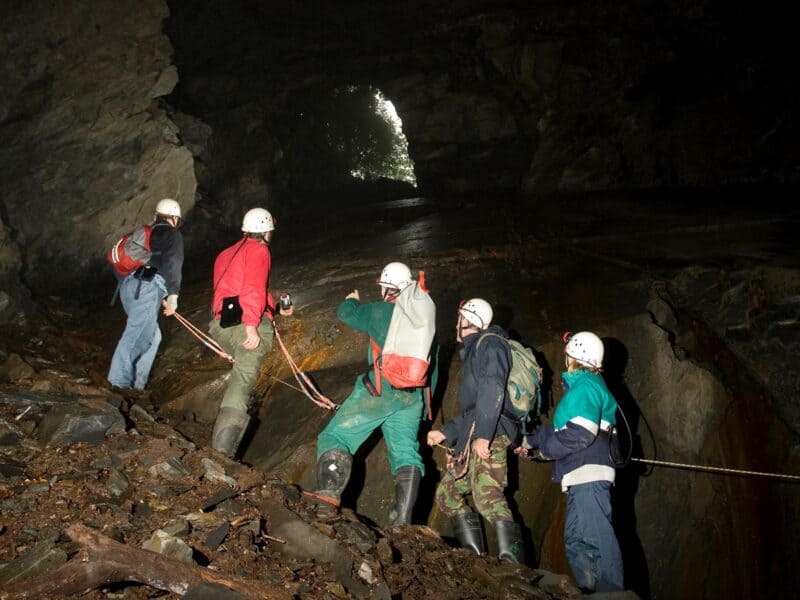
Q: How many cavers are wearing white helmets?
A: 5